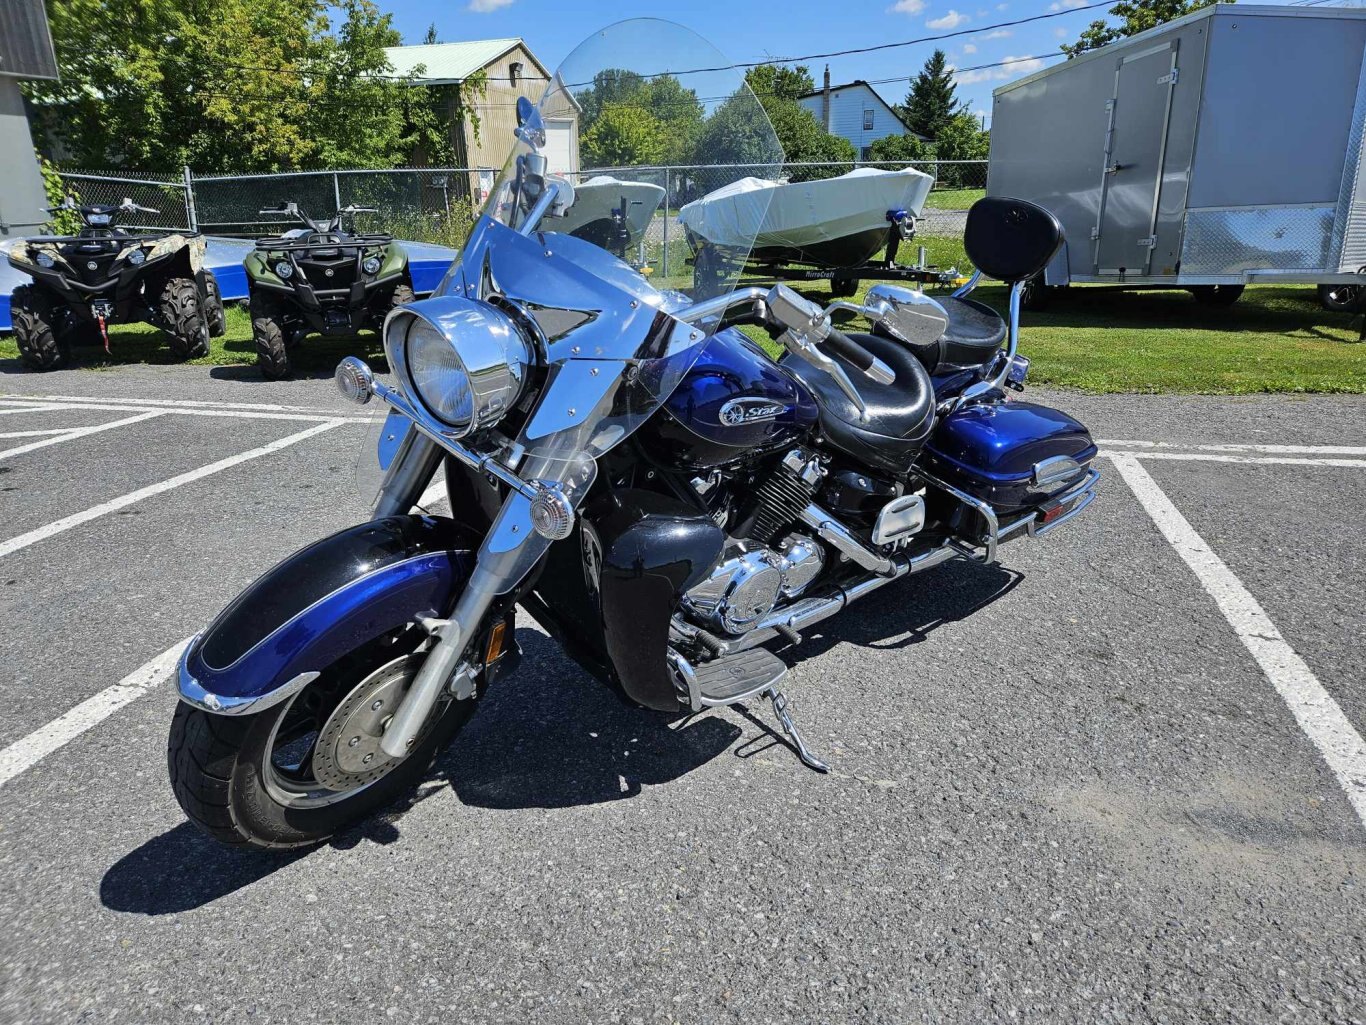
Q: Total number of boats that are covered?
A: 2